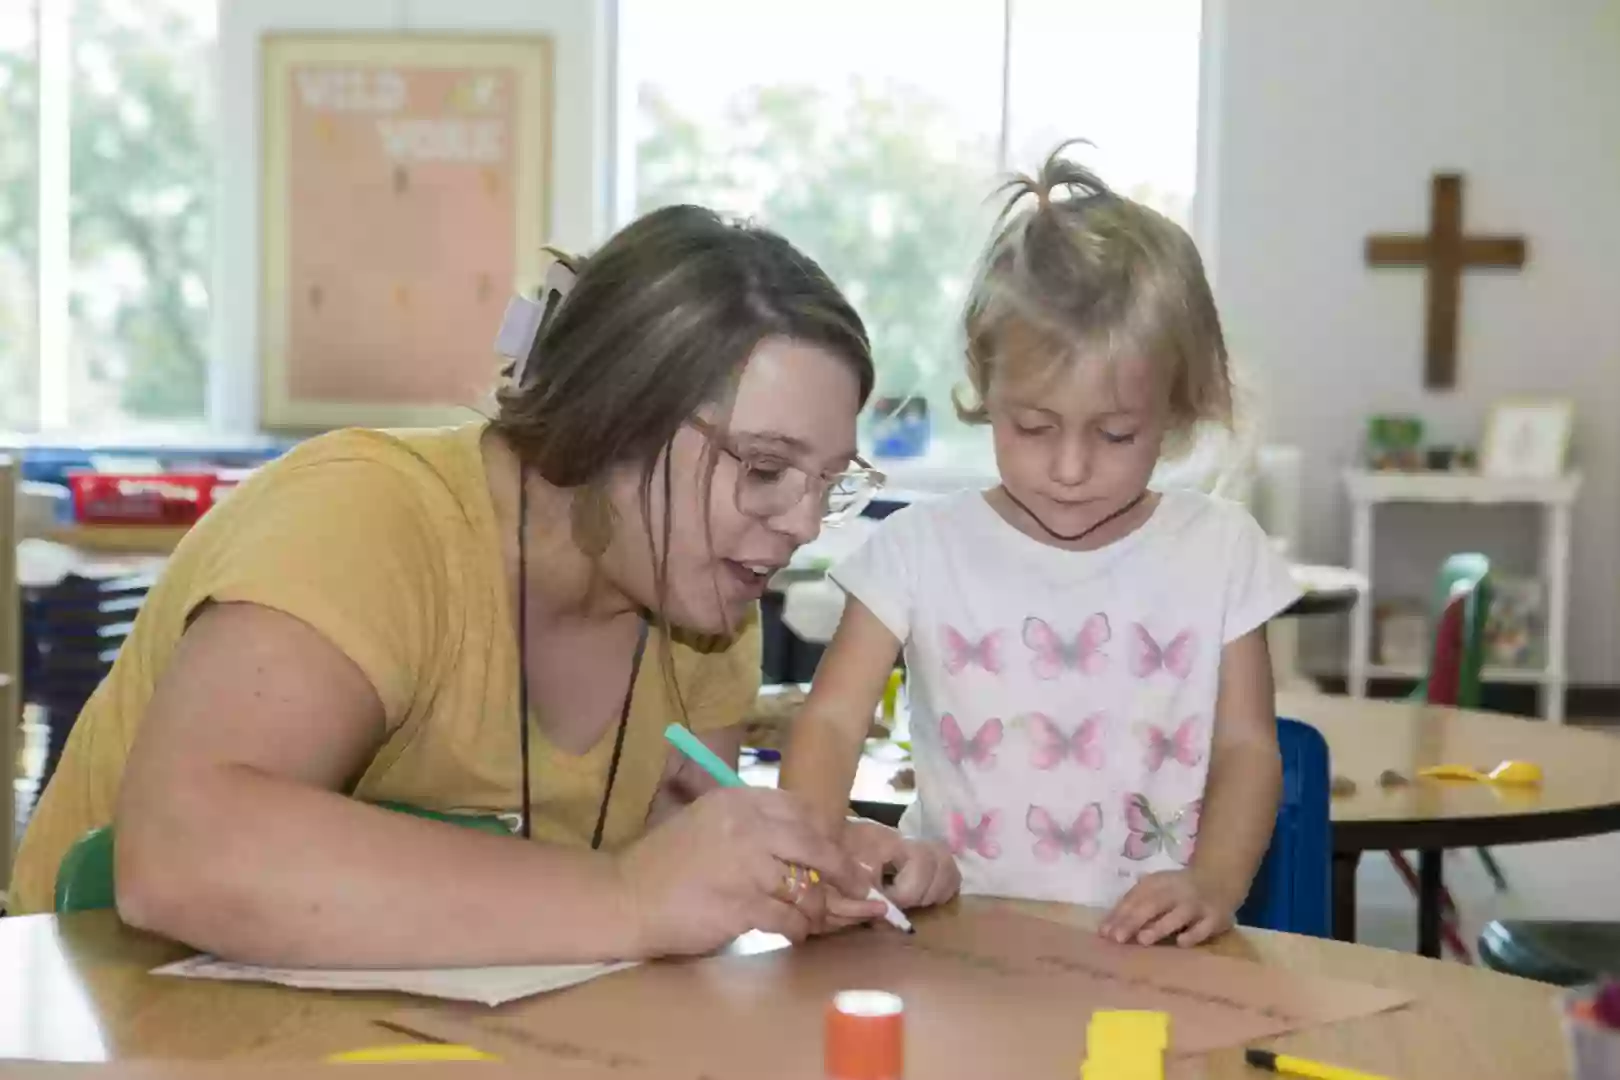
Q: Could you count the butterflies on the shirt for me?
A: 9